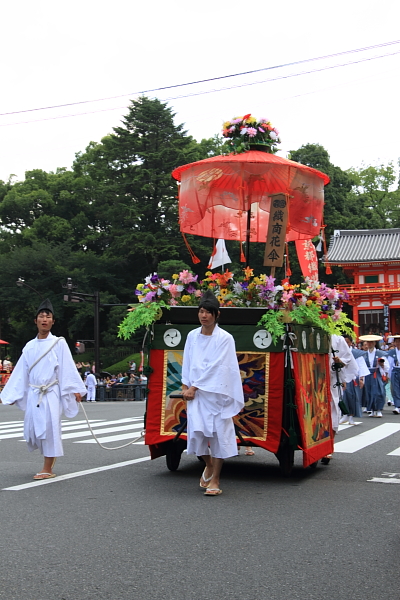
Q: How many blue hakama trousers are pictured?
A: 3